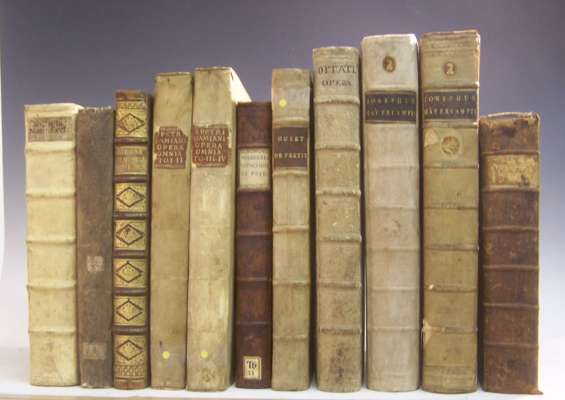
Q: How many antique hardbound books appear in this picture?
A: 11